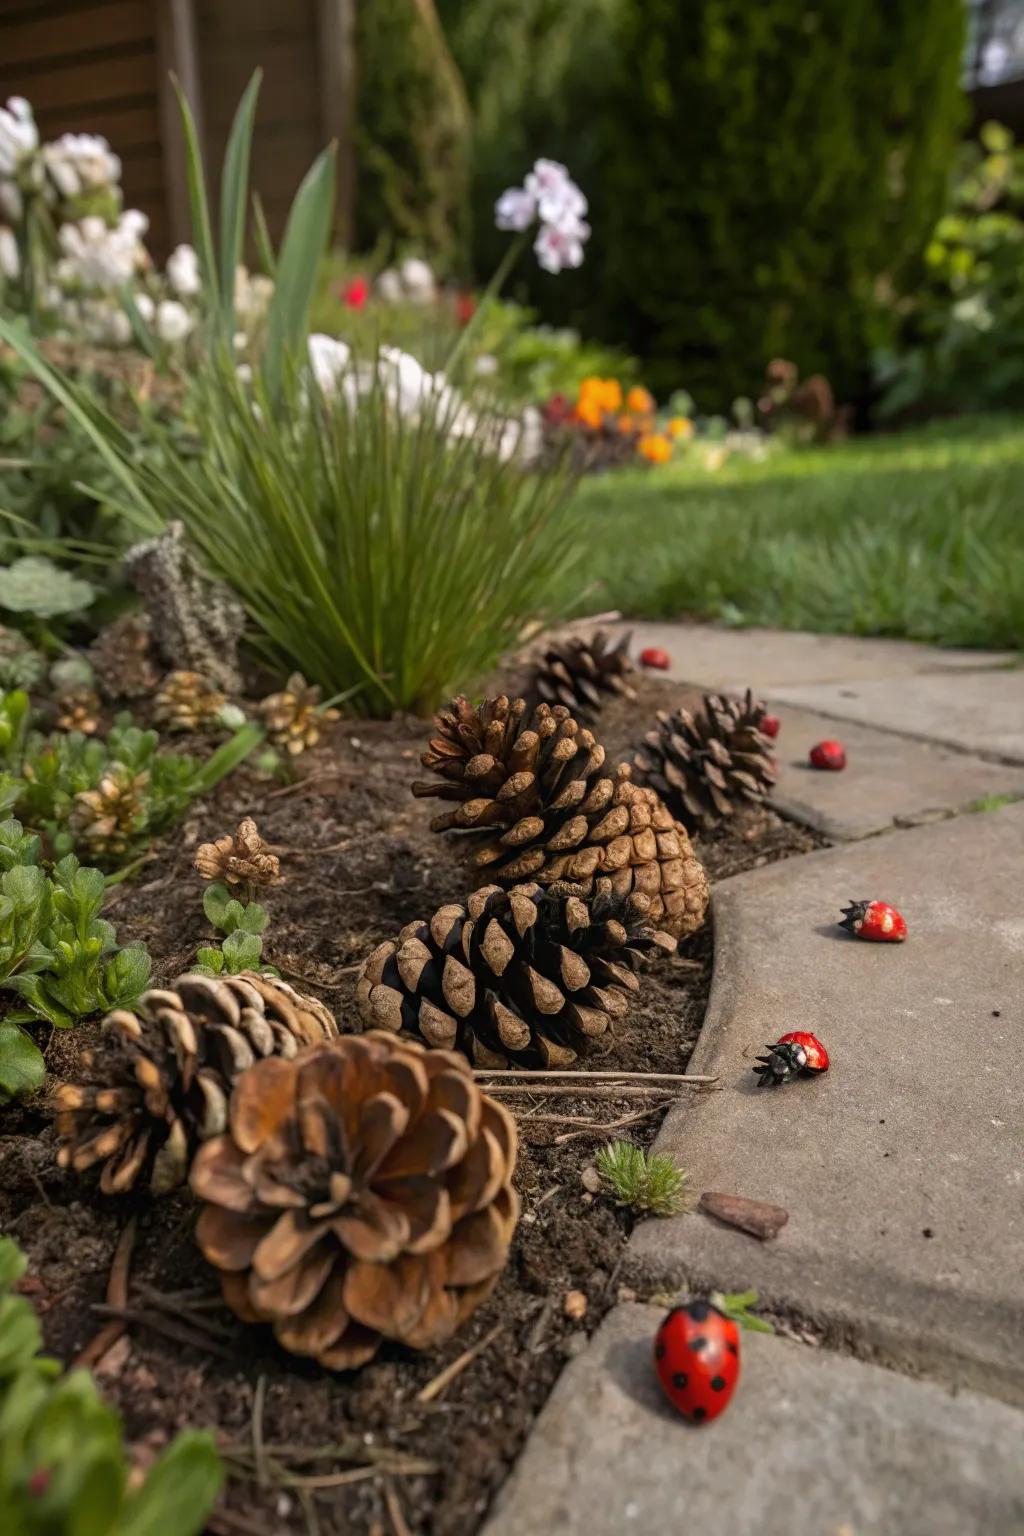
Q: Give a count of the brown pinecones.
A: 6